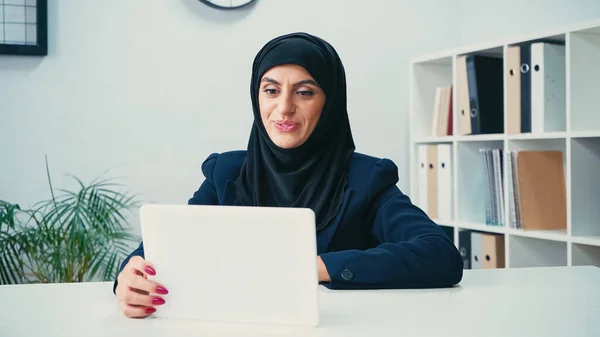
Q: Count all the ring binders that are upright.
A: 11